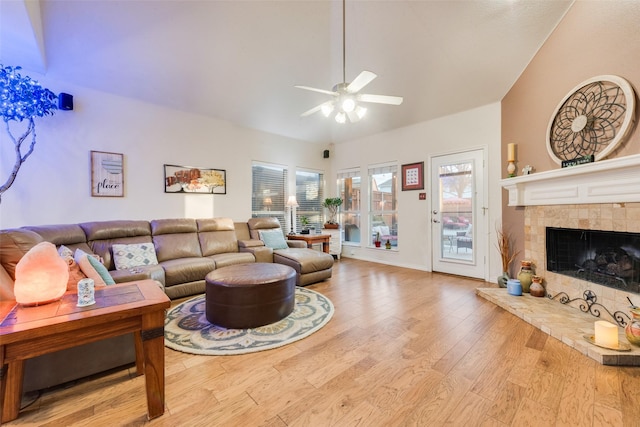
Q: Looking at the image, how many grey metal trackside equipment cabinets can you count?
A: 0